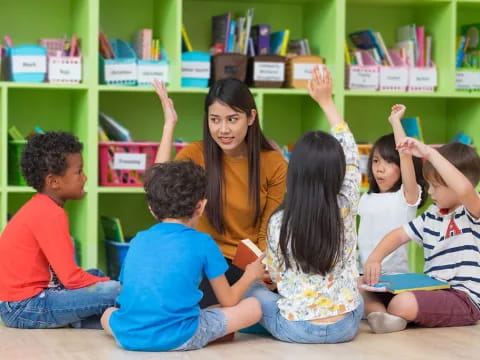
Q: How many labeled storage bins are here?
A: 12